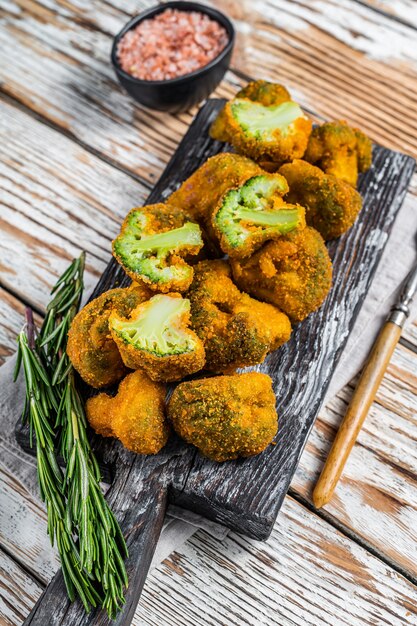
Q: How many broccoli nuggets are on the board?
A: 13